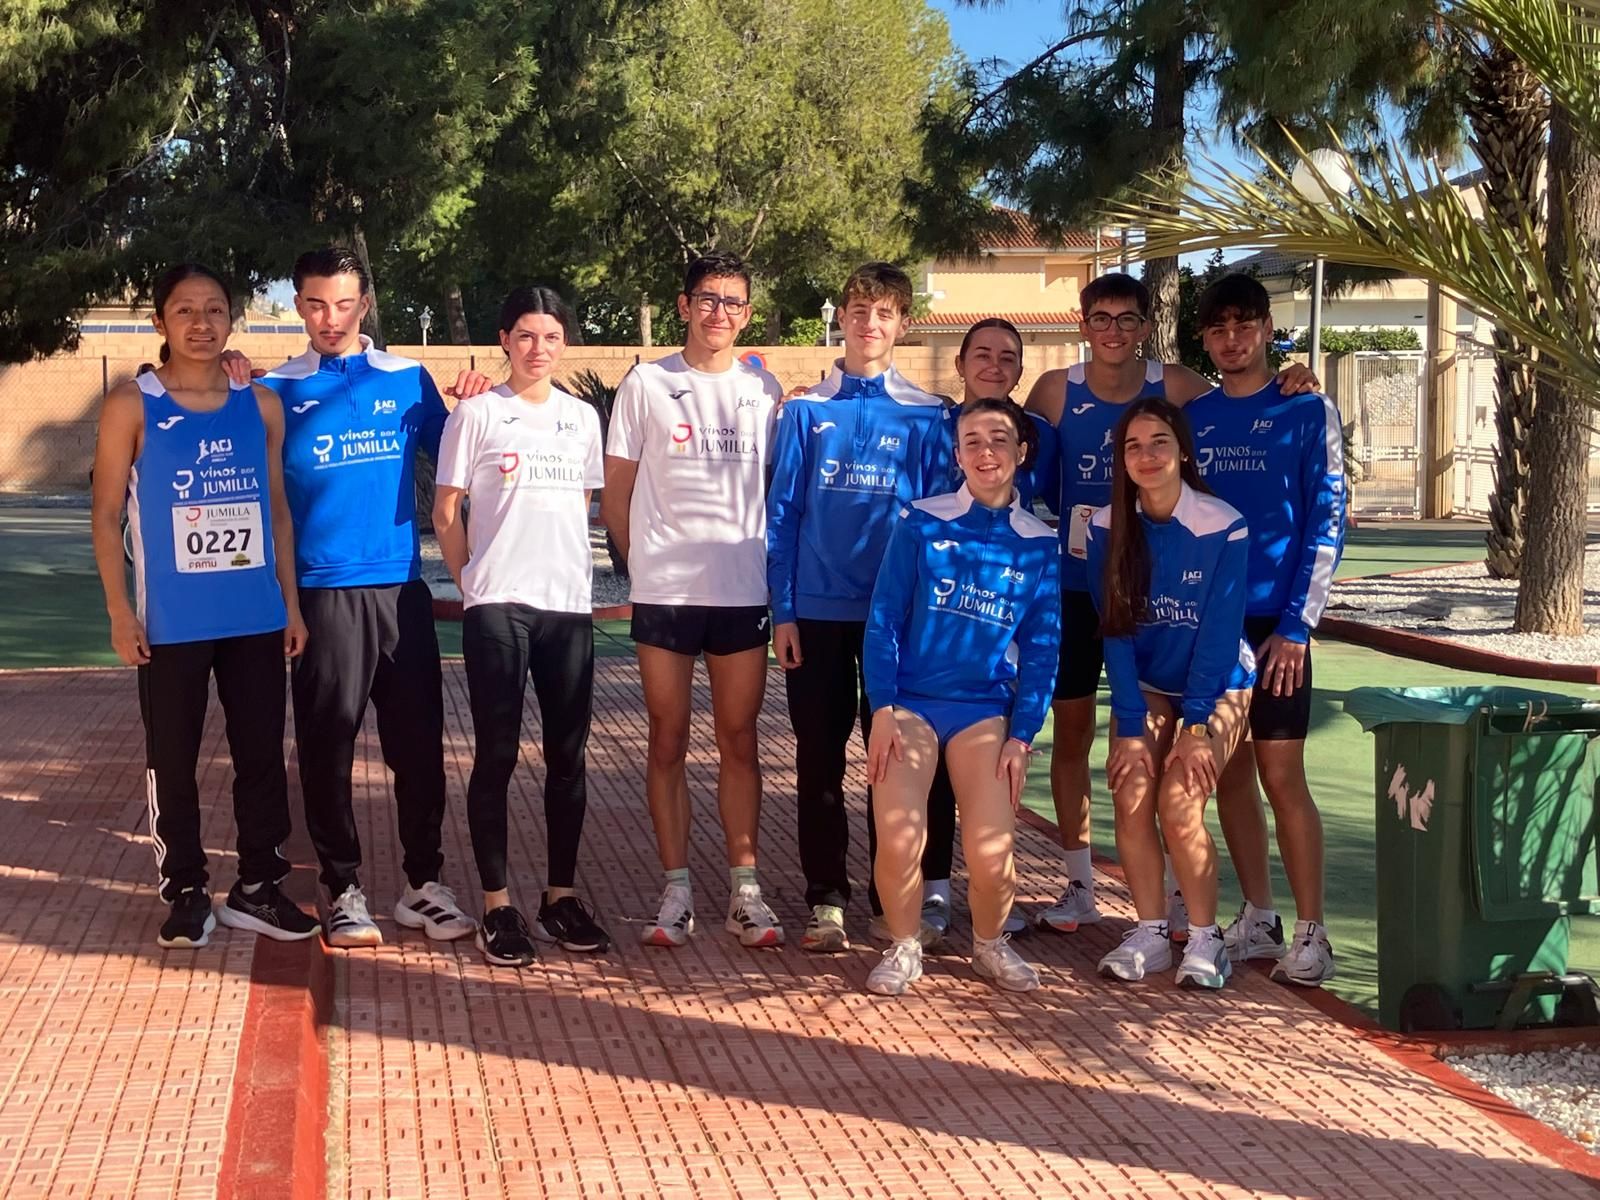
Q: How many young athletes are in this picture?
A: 10